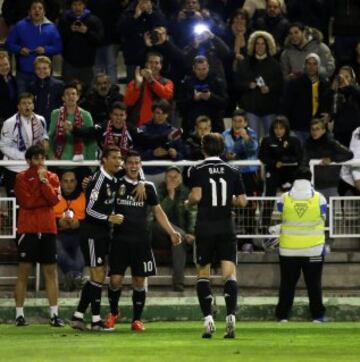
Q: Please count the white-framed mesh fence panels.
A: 3